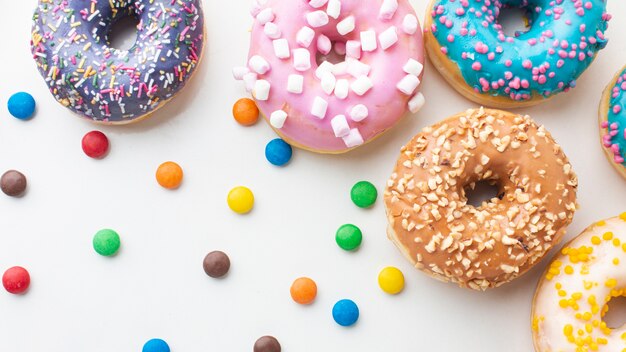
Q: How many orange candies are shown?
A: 3